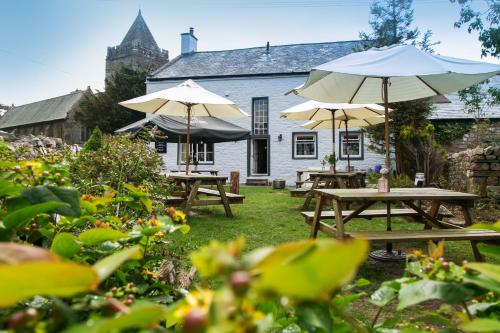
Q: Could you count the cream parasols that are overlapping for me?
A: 3